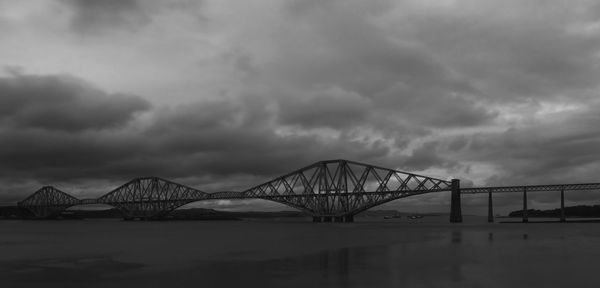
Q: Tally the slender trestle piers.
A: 3